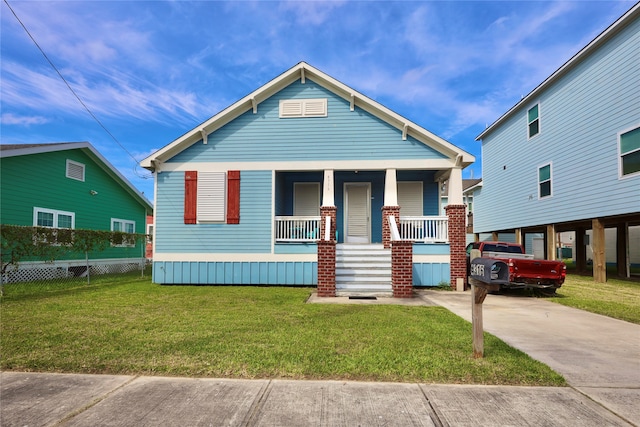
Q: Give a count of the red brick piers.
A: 5